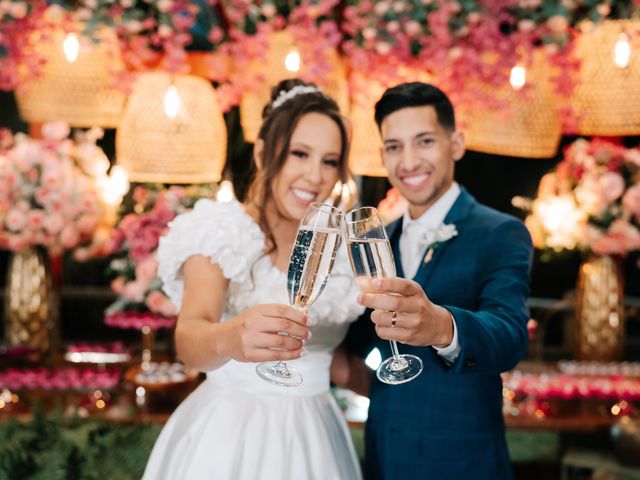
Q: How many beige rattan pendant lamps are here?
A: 6